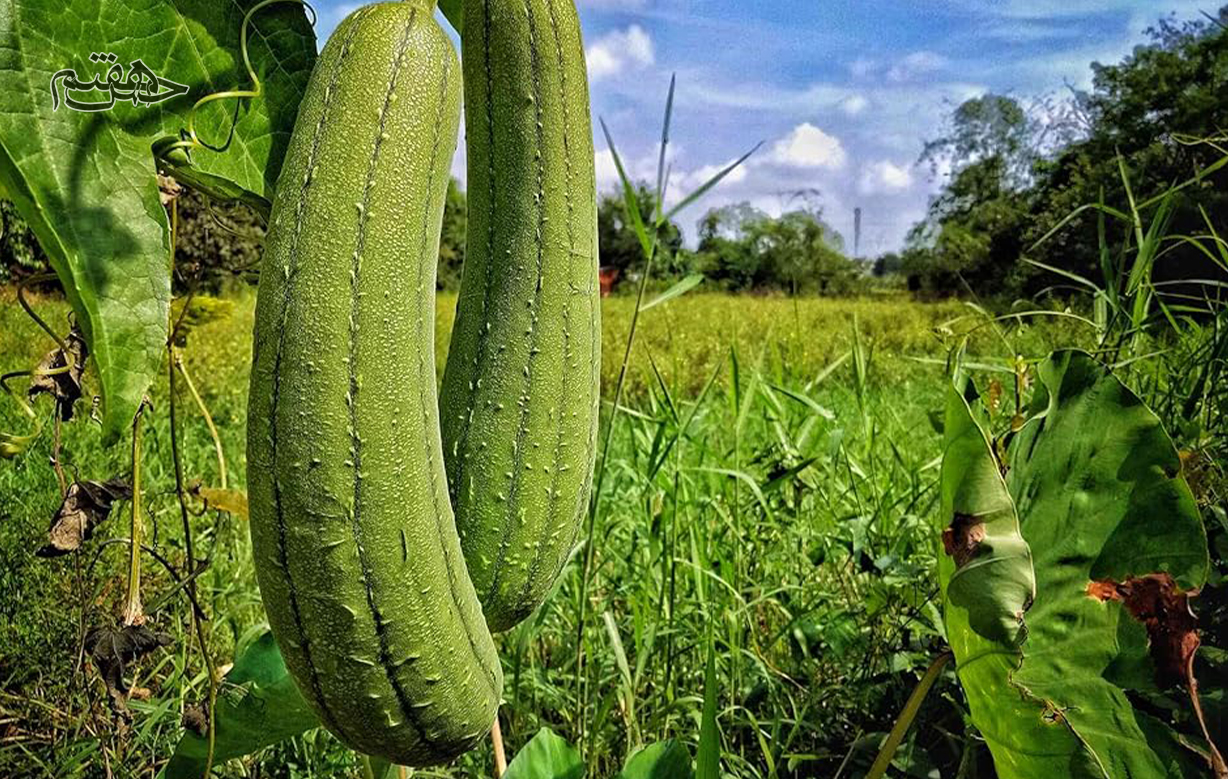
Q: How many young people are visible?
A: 0